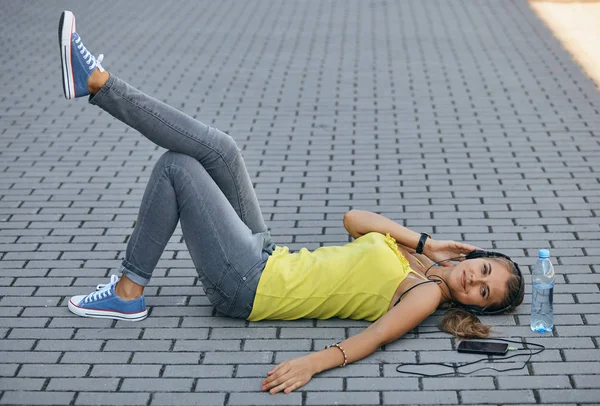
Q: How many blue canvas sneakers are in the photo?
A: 2